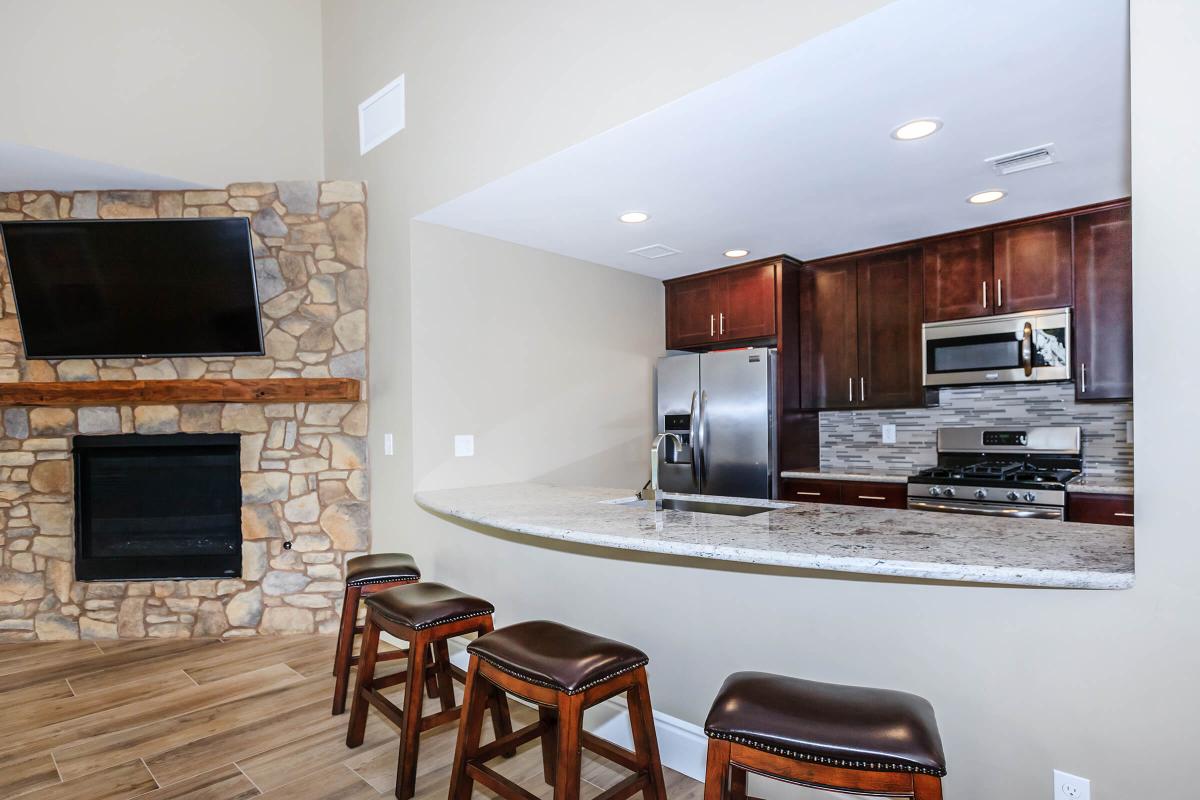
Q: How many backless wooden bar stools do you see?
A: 4